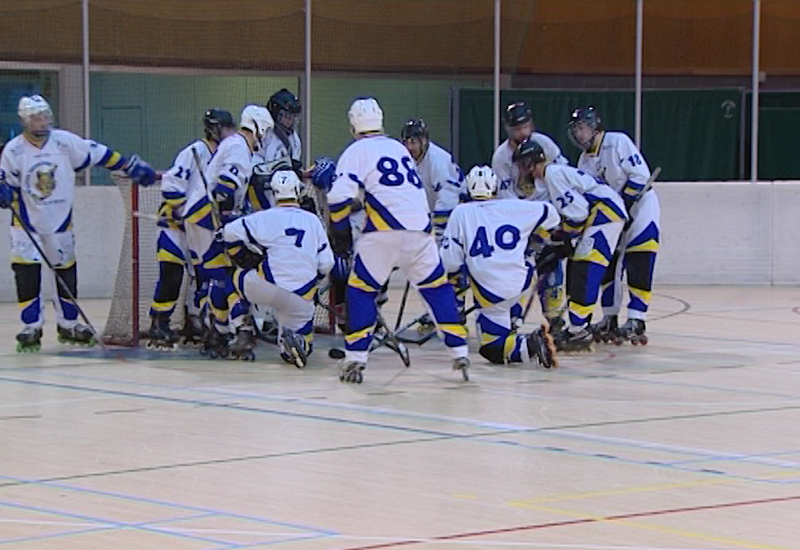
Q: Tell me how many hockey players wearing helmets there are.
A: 11